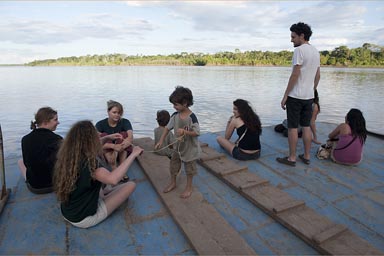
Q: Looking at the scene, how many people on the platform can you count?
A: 9